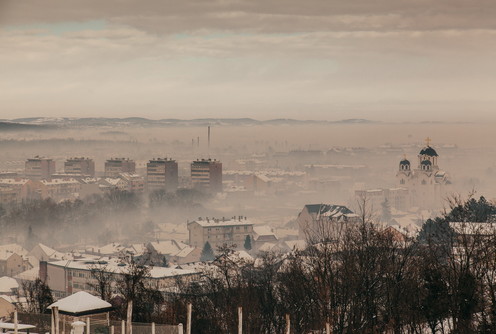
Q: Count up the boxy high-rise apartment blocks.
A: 5